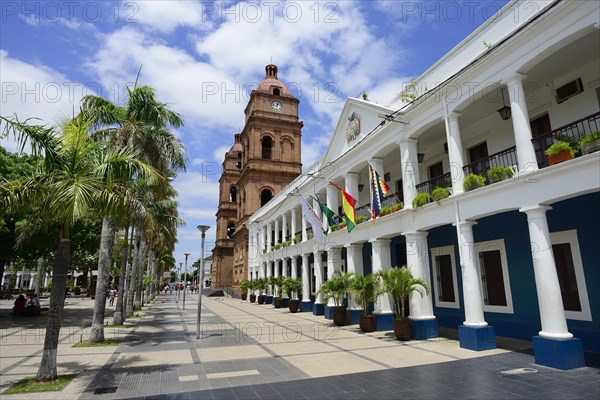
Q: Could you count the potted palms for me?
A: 8